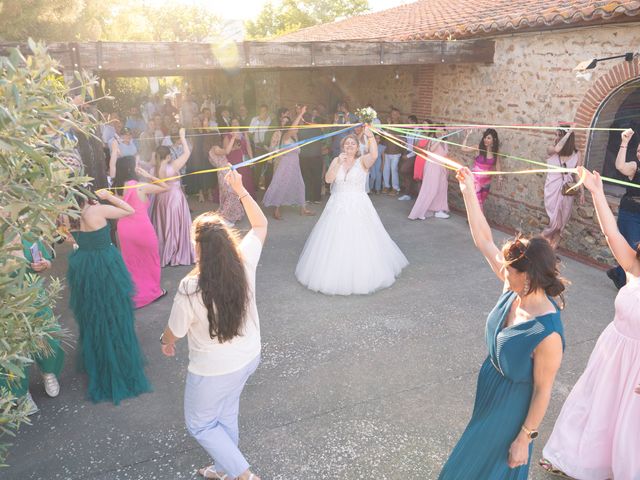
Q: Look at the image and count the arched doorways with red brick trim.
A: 1